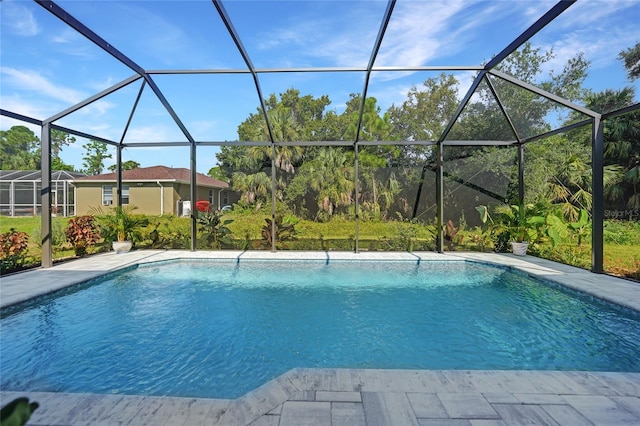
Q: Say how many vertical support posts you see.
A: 8